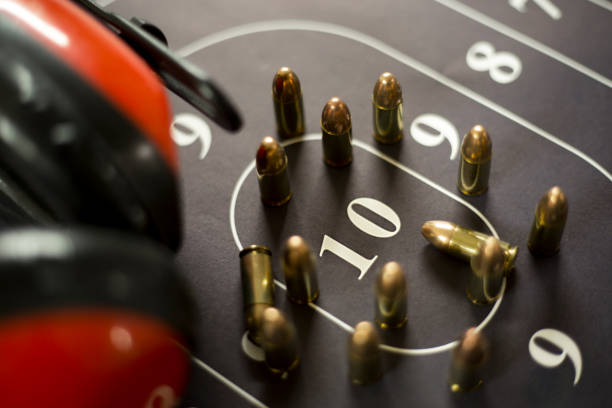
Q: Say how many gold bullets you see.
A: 14